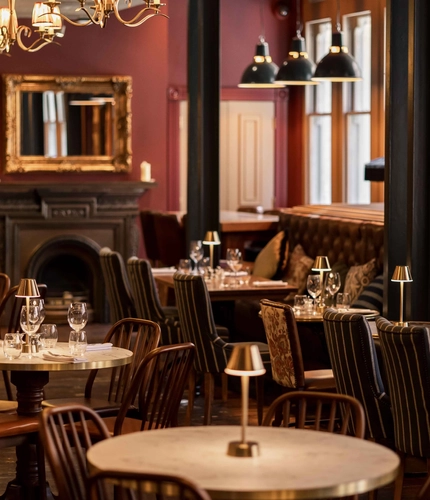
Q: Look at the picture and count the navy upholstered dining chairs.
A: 5